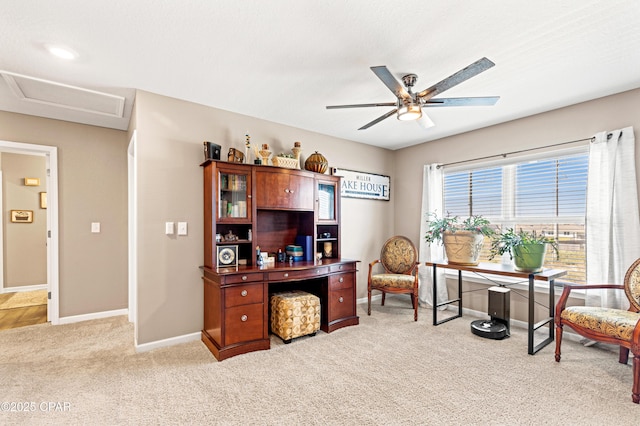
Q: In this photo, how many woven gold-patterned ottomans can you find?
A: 1